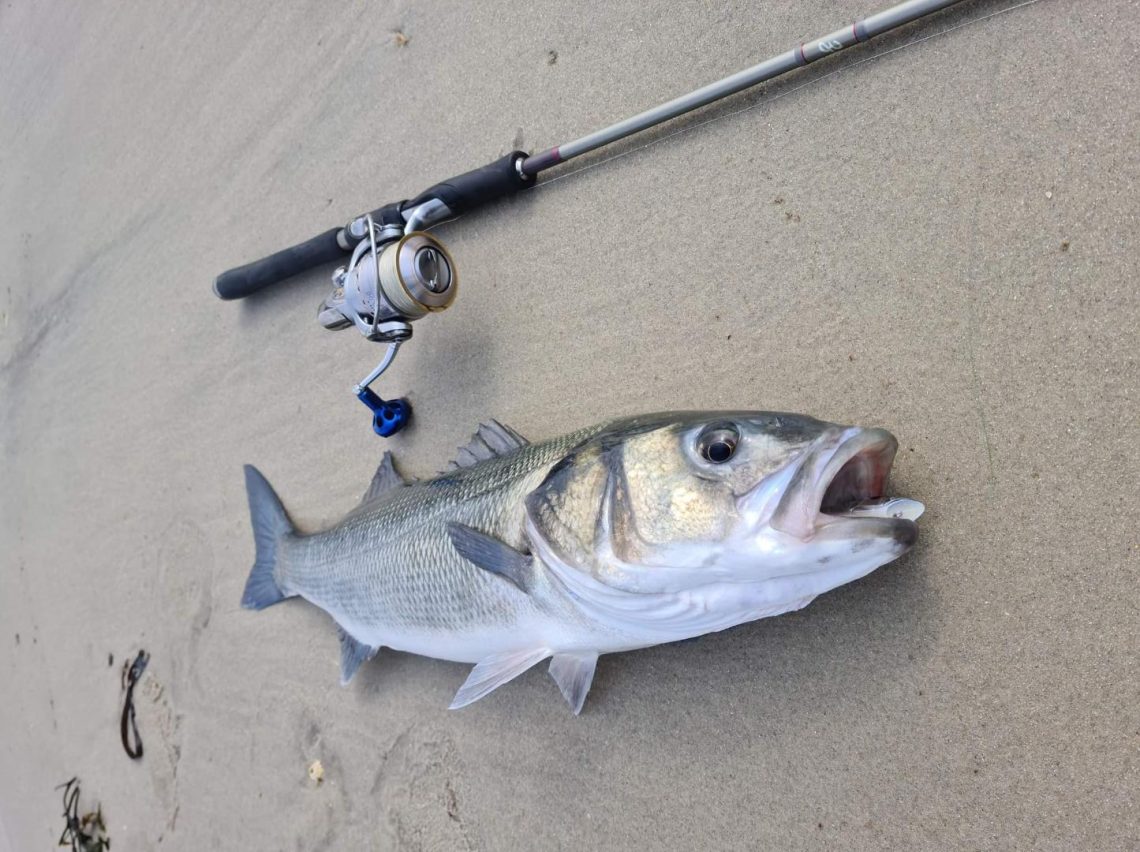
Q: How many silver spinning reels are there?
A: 1